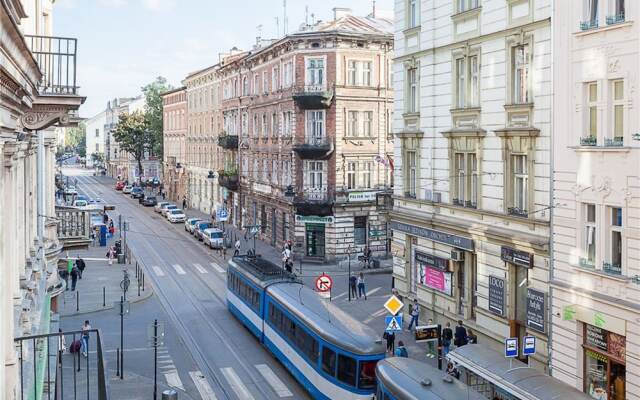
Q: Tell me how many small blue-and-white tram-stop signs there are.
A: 2